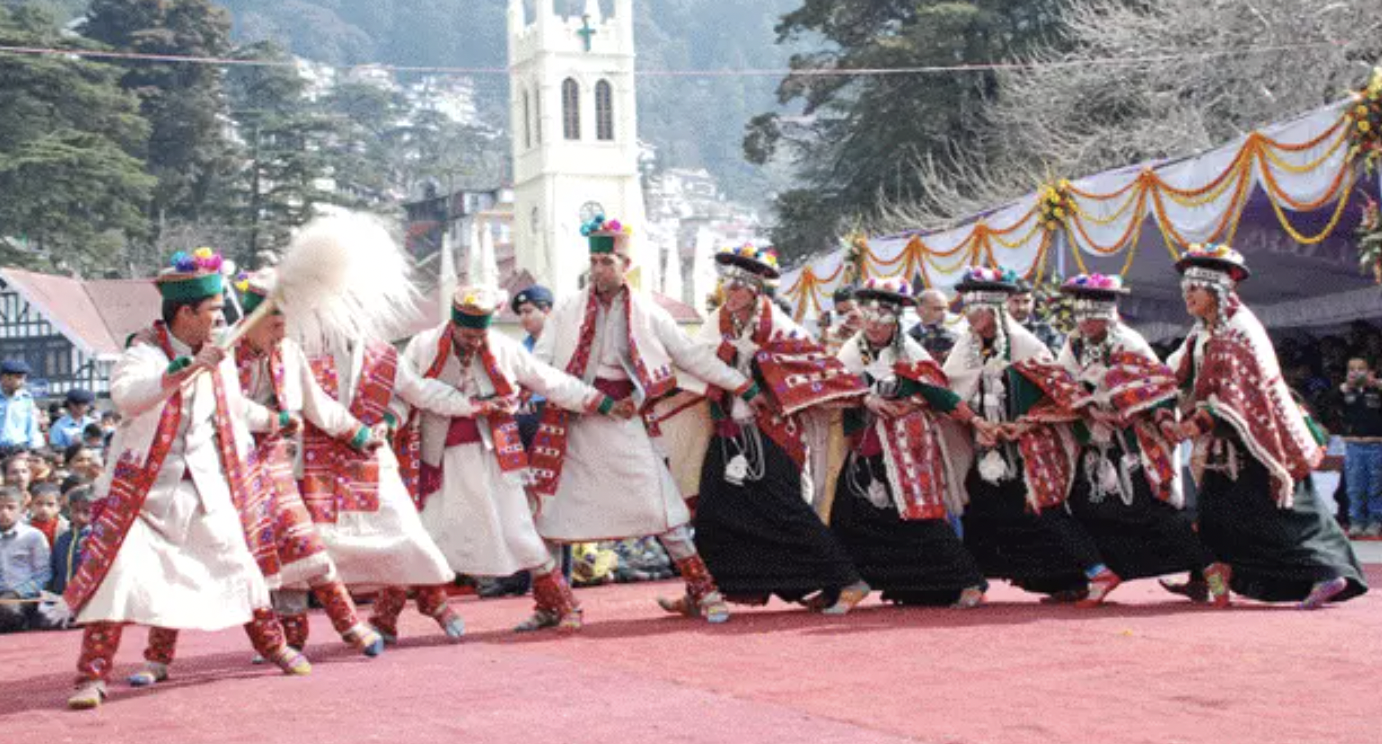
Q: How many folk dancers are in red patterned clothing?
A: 10